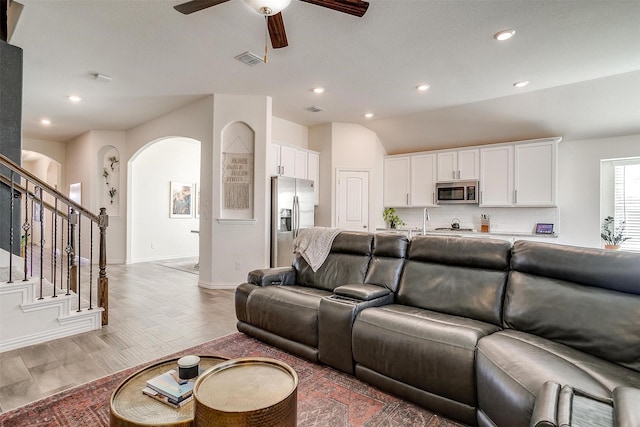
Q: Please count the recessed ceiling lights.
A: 7